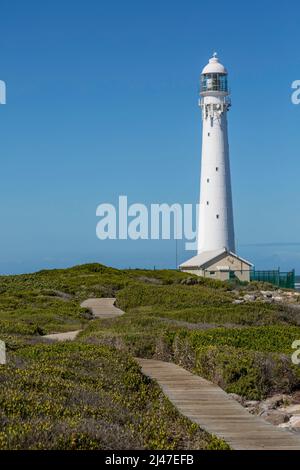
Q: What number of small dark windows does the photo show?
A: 5